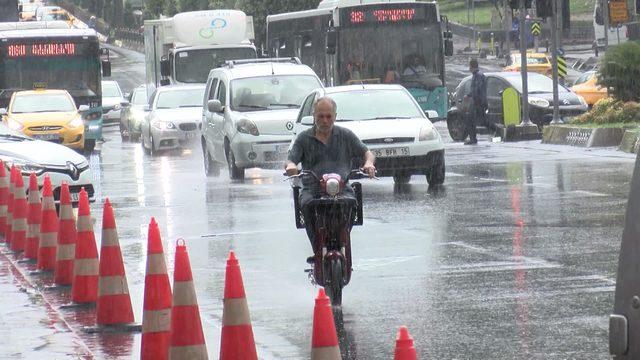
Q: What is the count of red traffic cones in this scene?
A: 13